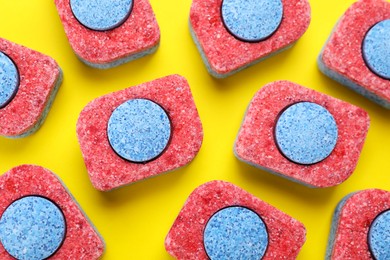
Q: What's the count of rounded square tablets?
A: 9